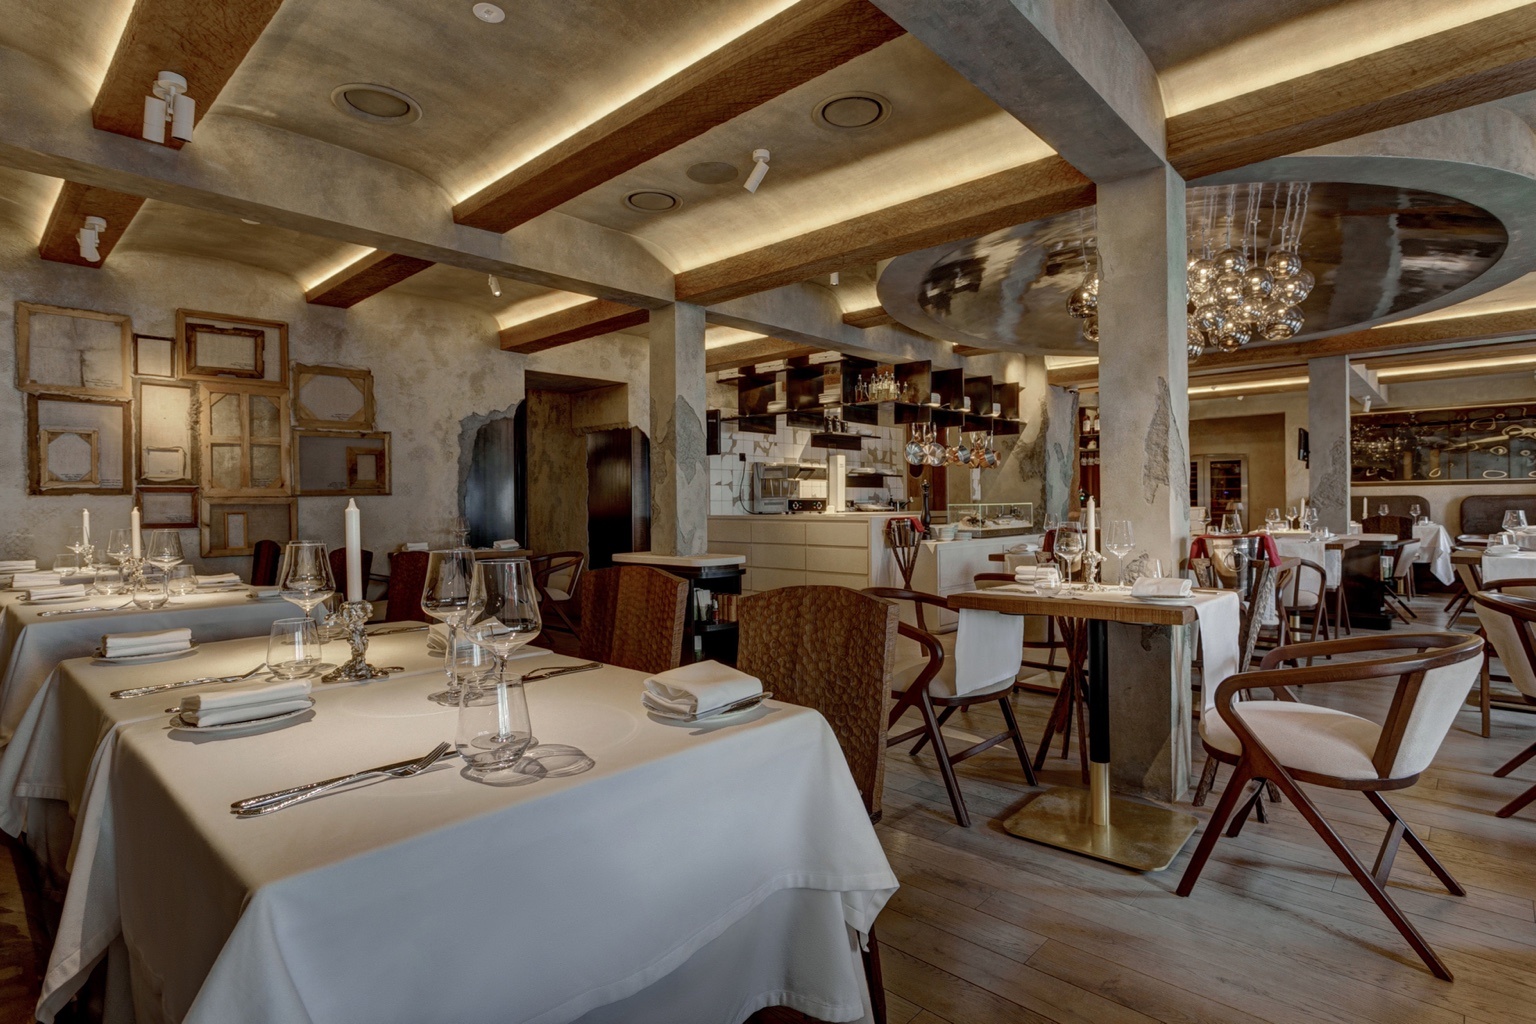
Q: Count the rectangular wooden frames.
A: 15